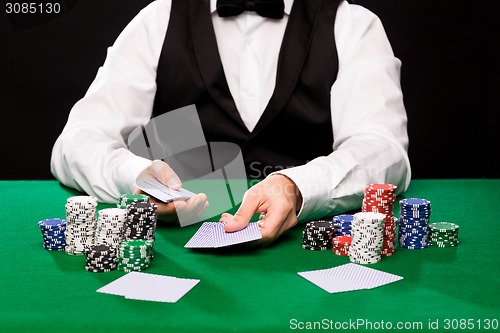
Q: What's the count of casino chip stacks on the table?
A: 14